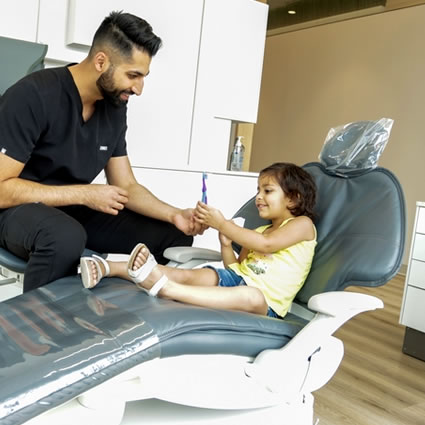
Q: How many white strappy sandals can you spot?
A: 2